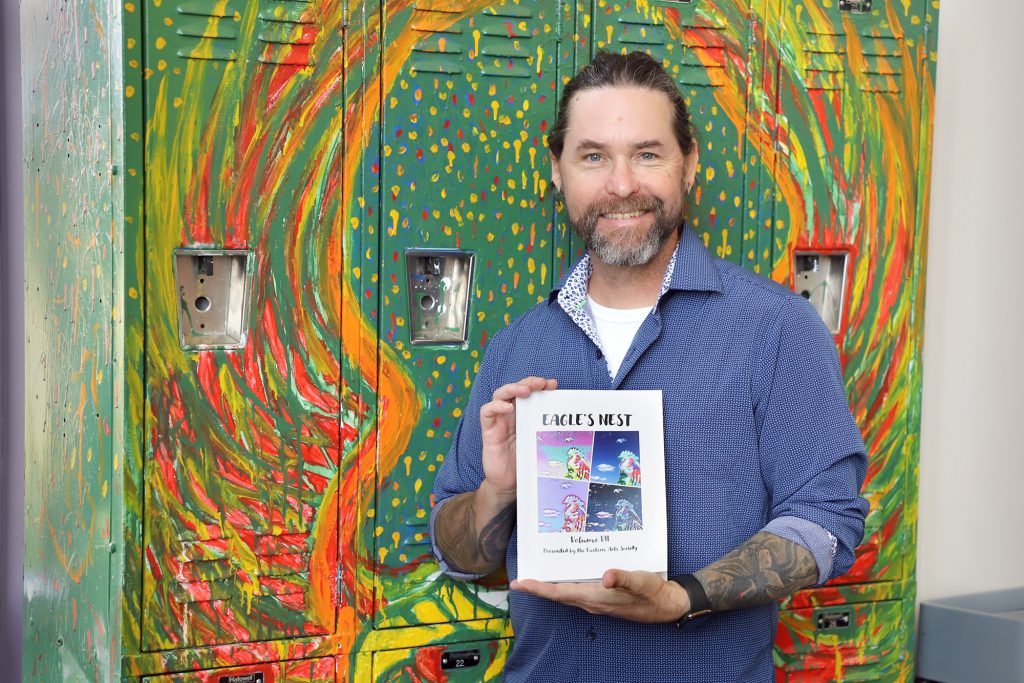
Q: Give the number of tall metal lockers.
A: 4